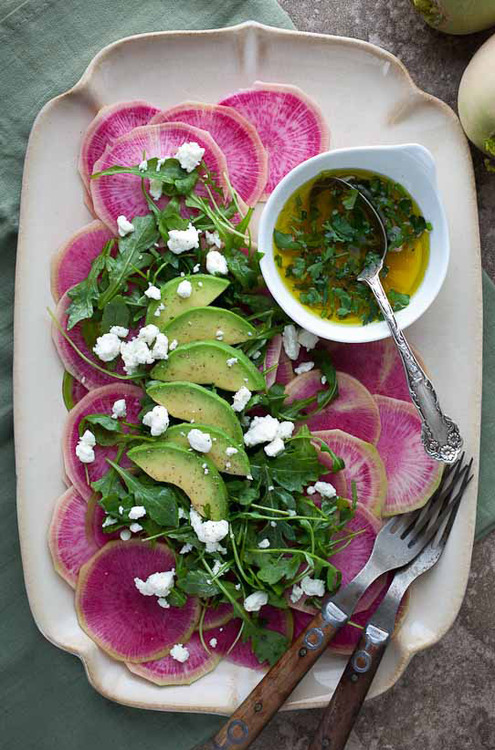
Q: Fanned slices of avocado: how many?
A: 6